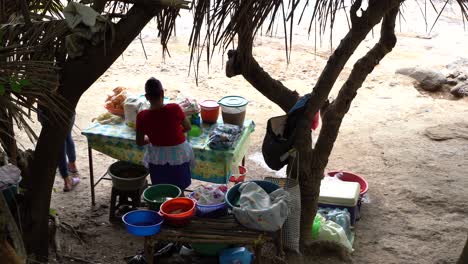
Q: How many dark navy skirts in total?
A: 1